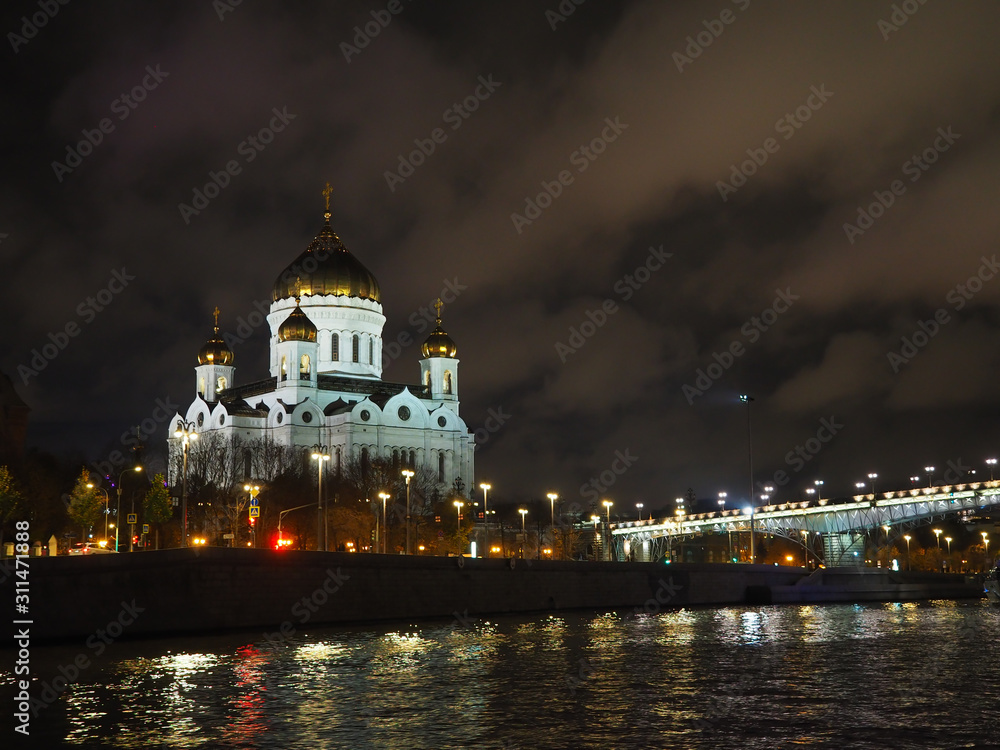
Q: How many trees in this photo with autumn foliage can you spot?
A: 3